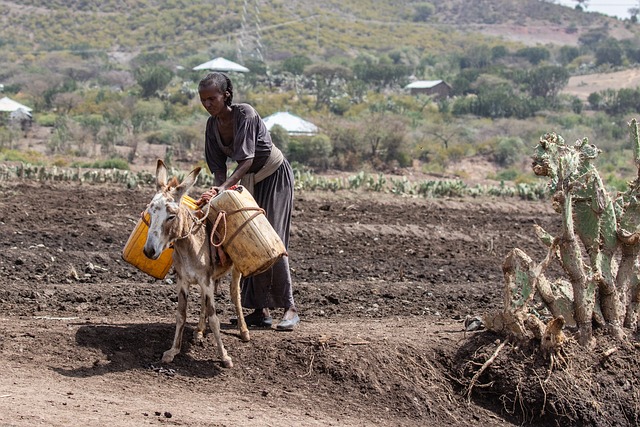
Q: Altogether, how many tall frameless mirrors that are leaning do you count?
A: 0